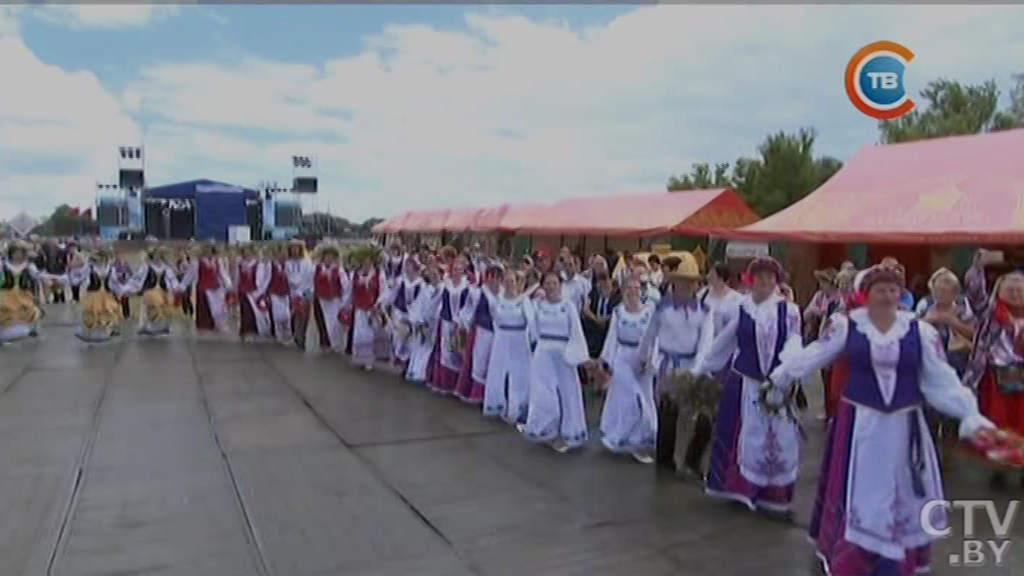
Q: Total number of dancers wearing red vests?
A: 5